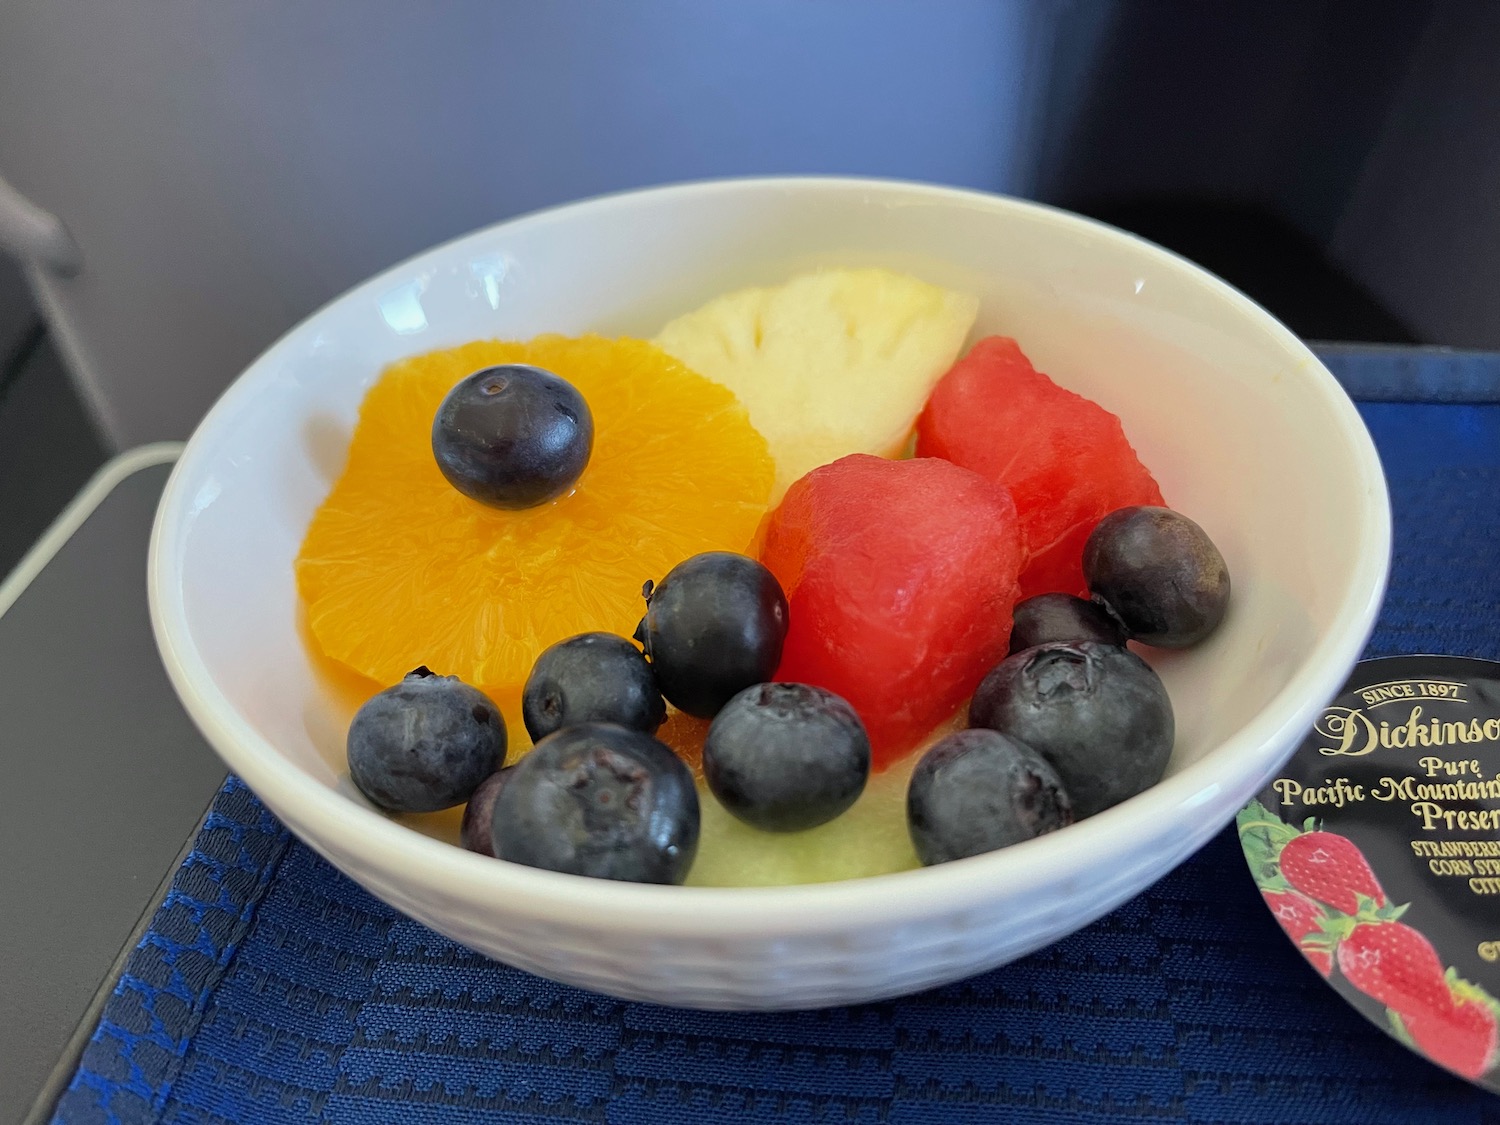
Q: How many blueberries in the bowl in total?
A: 11